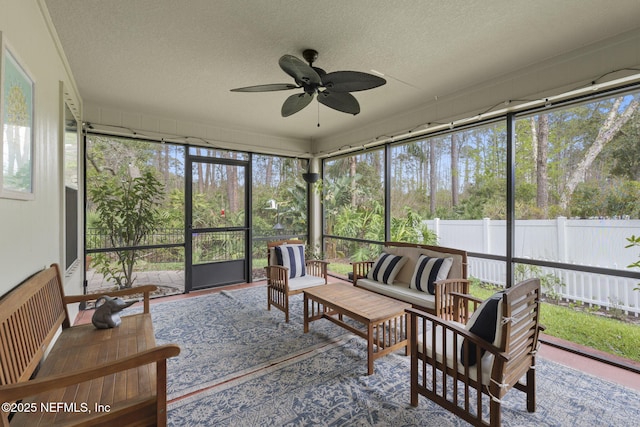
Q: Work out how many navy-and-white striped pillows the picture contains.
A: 4